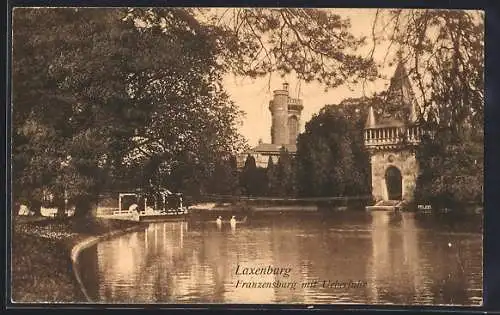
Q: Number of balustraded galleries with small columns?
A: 1